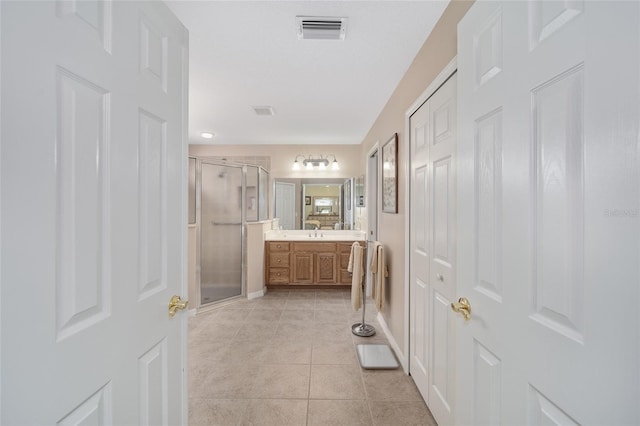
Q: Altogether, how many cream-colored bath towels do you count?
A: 2